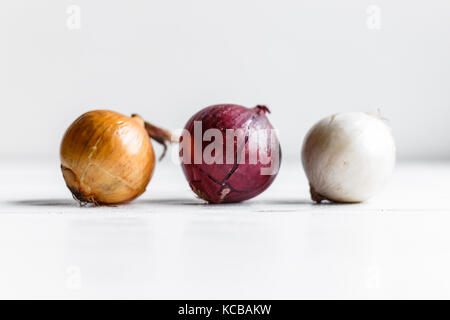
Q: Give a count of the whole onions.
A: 3